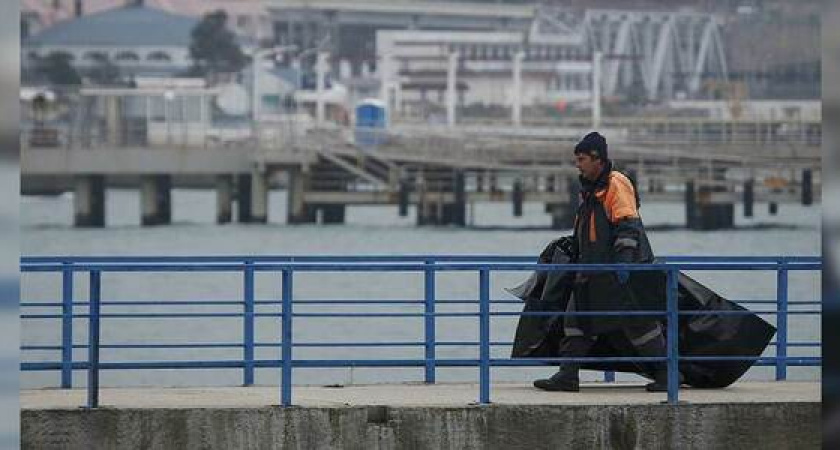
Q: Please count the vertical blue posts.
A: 9